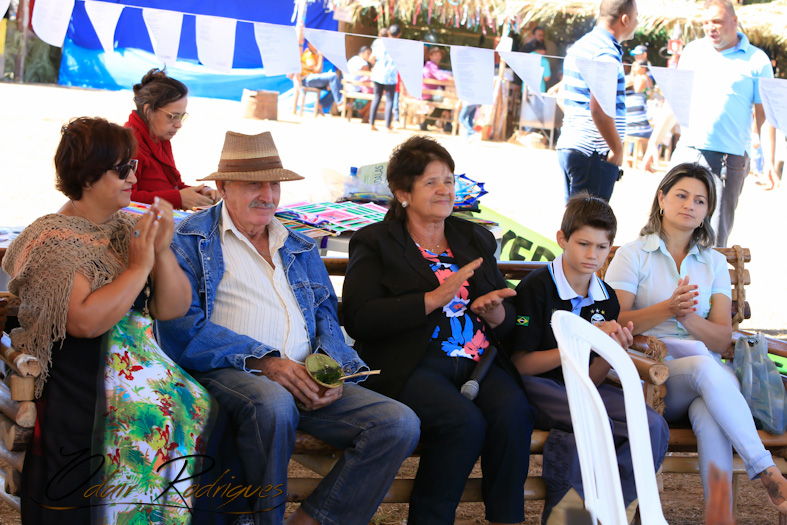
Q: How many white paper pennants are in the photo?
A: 13